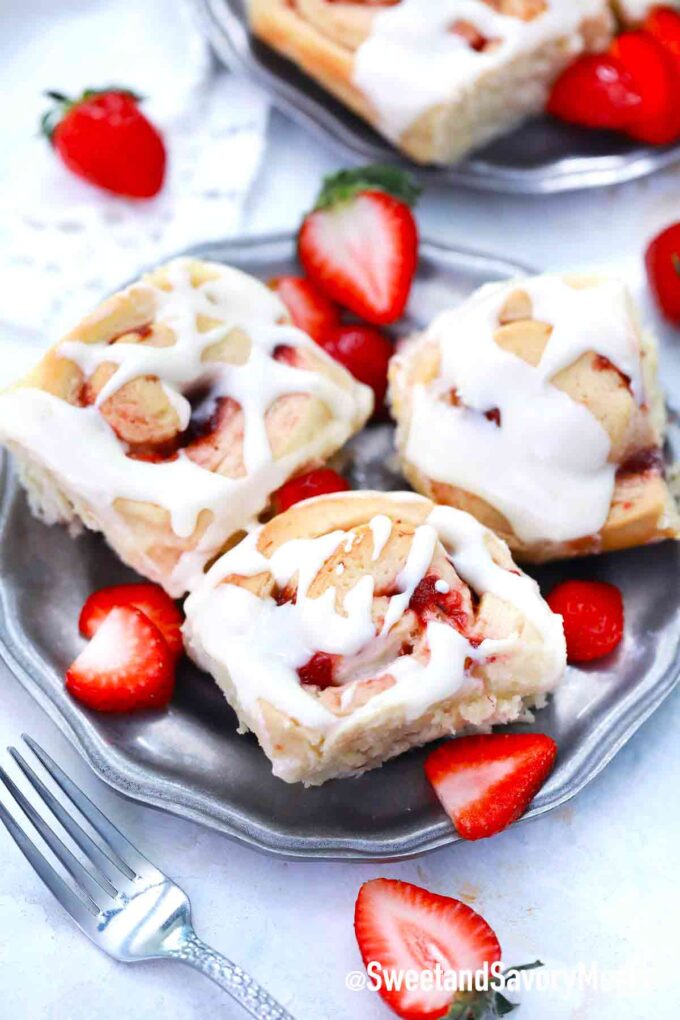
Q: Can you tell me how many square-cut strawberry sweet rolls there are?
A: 4